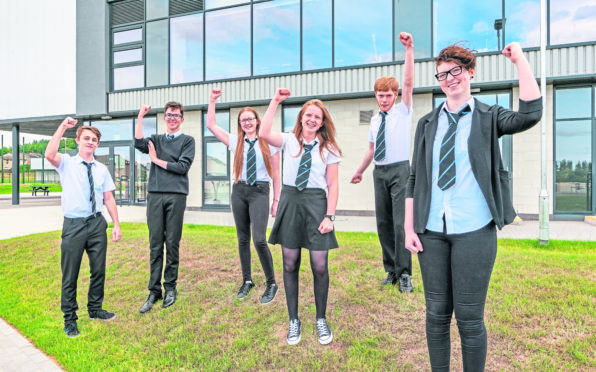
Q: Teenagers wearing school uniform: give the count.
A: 6